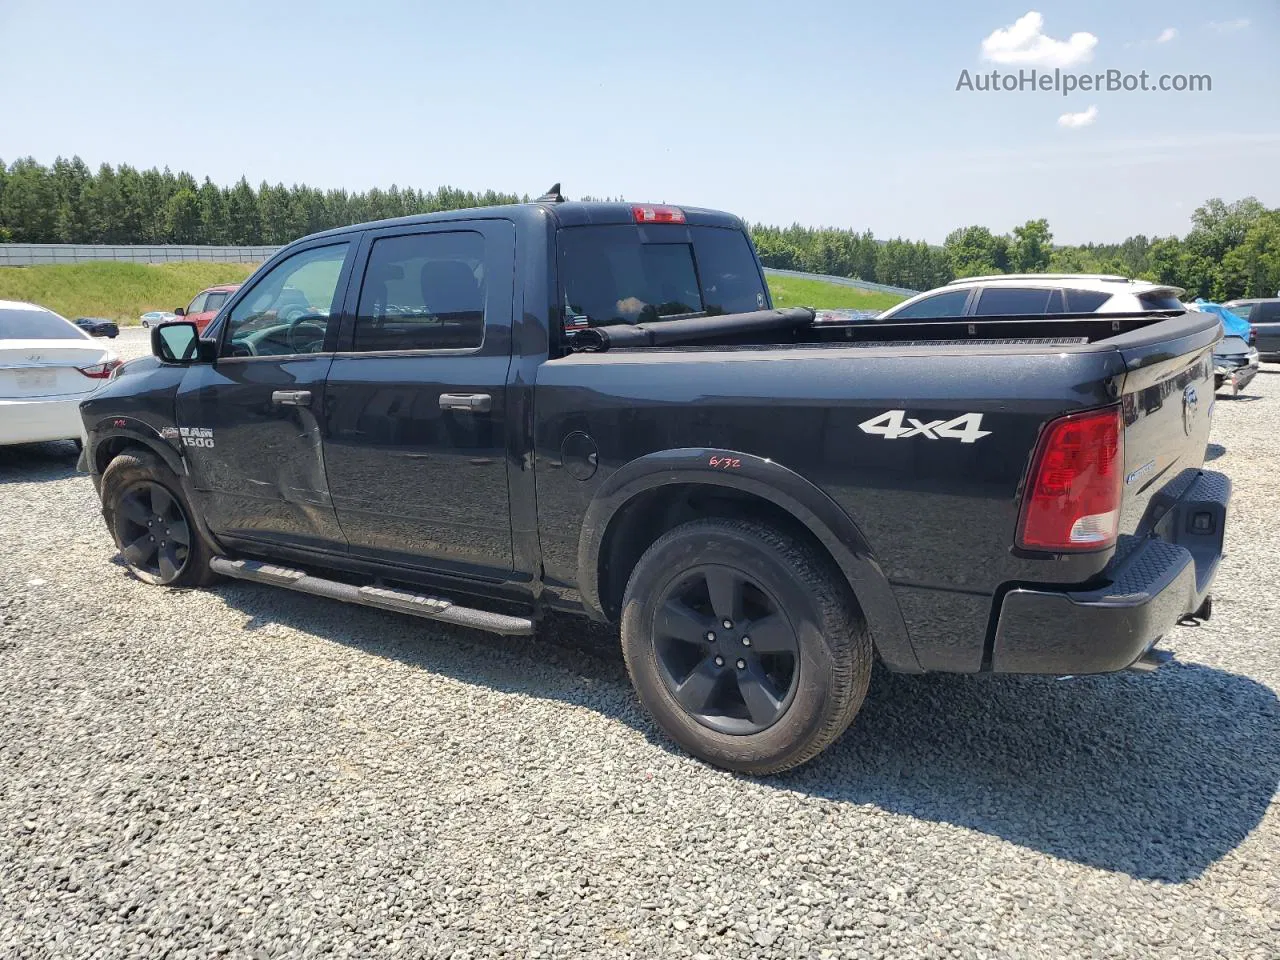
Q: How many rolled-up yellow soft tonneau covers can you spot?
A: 0